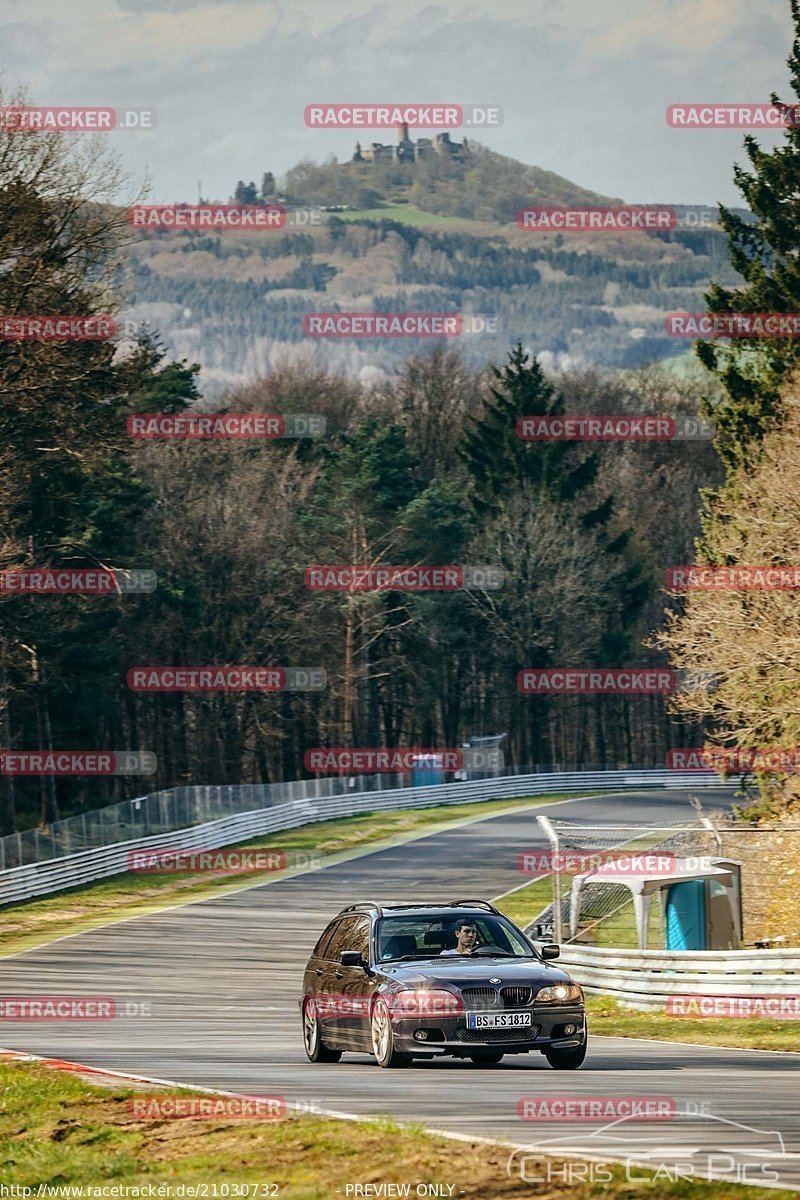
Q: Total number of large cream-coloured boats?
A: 0